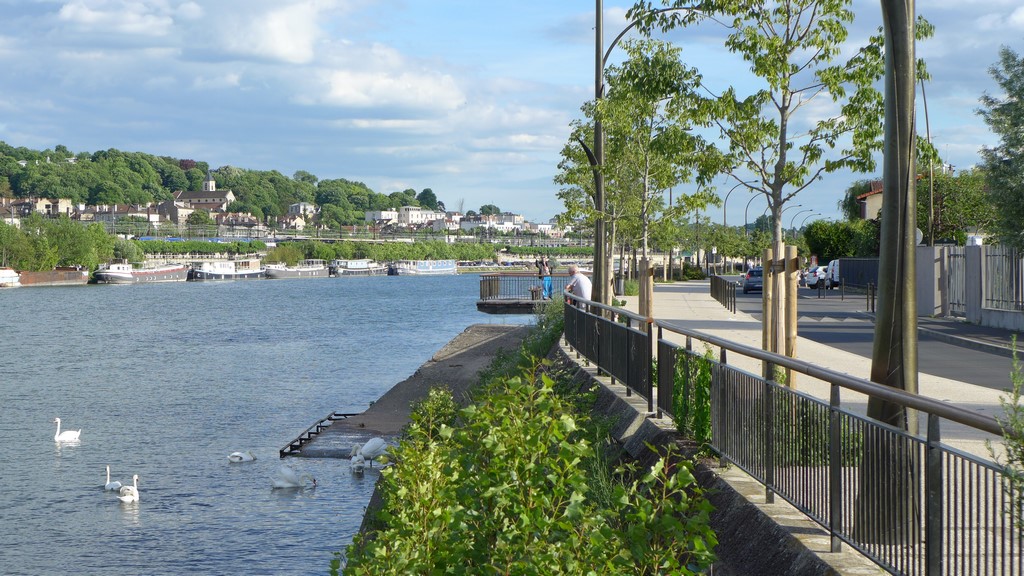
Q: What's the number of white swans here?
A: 7